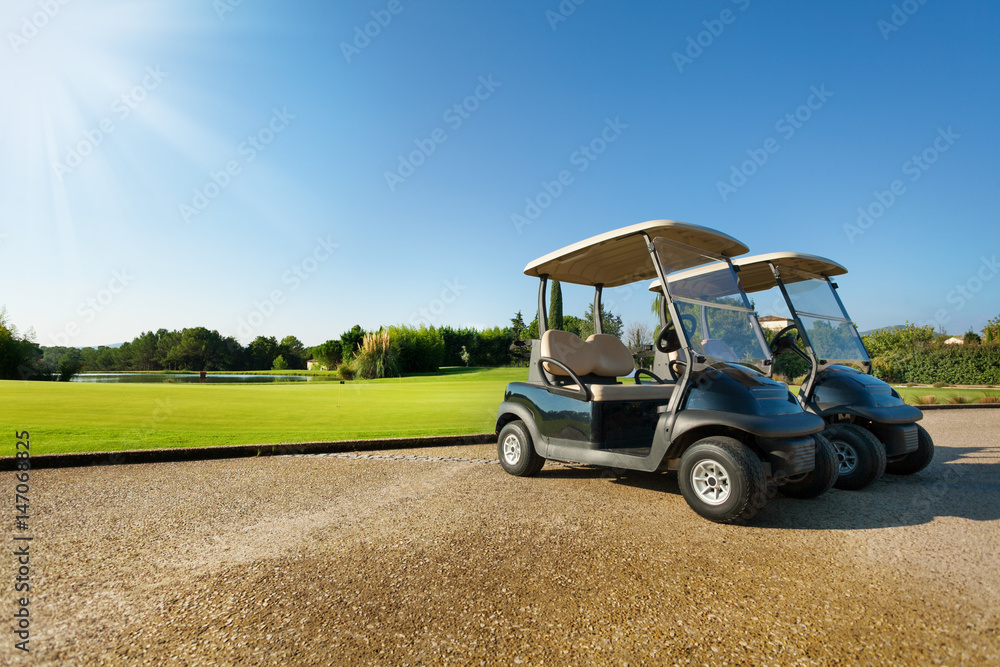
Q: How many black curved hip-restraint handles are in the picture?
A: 3